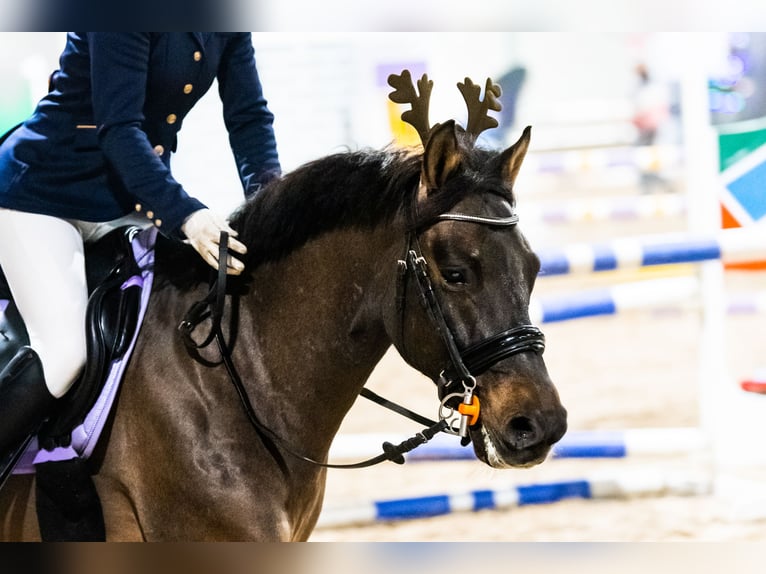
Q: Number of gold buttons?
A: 7